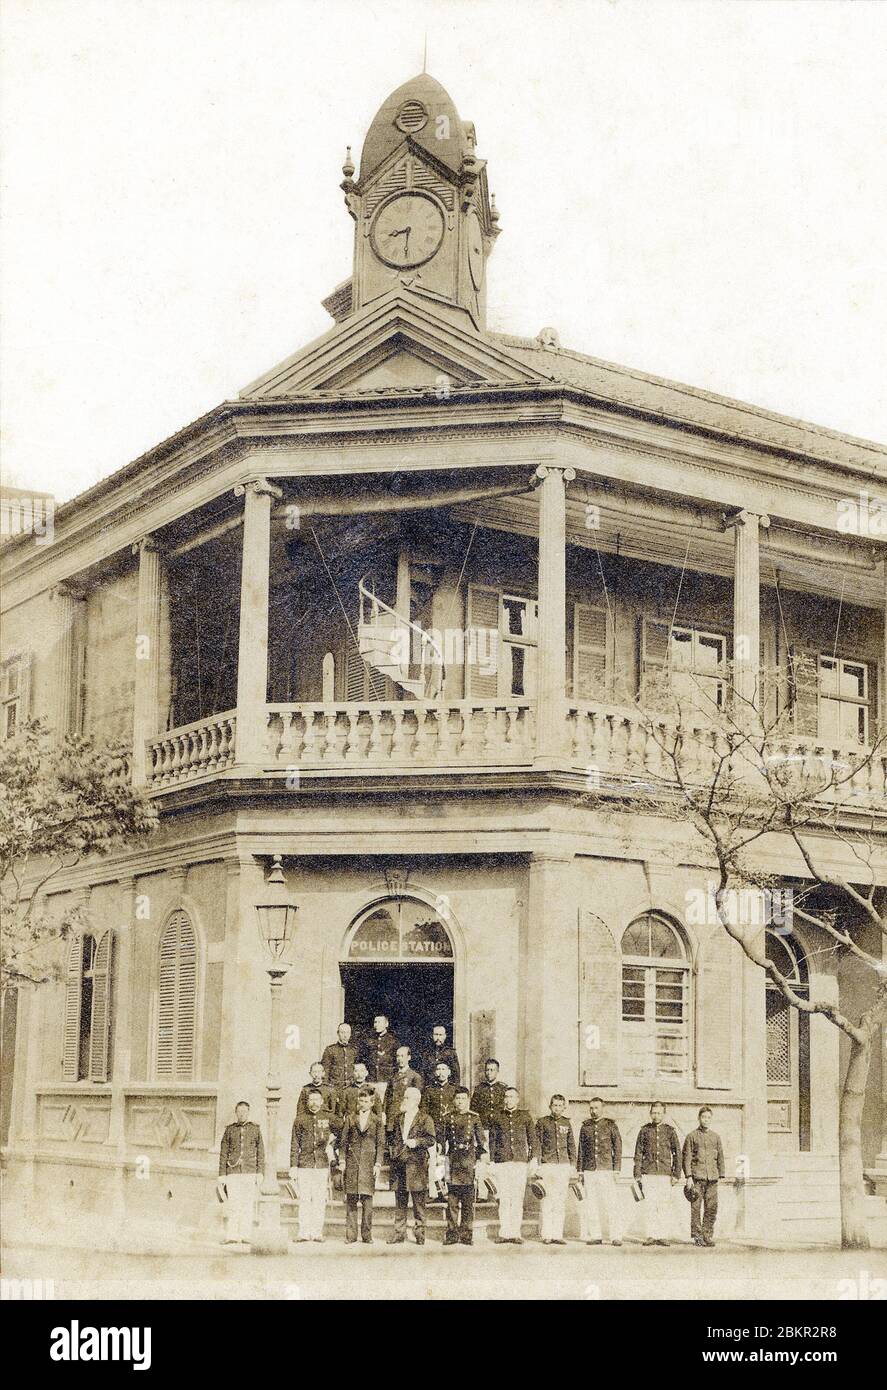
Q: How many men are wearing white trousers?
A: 6